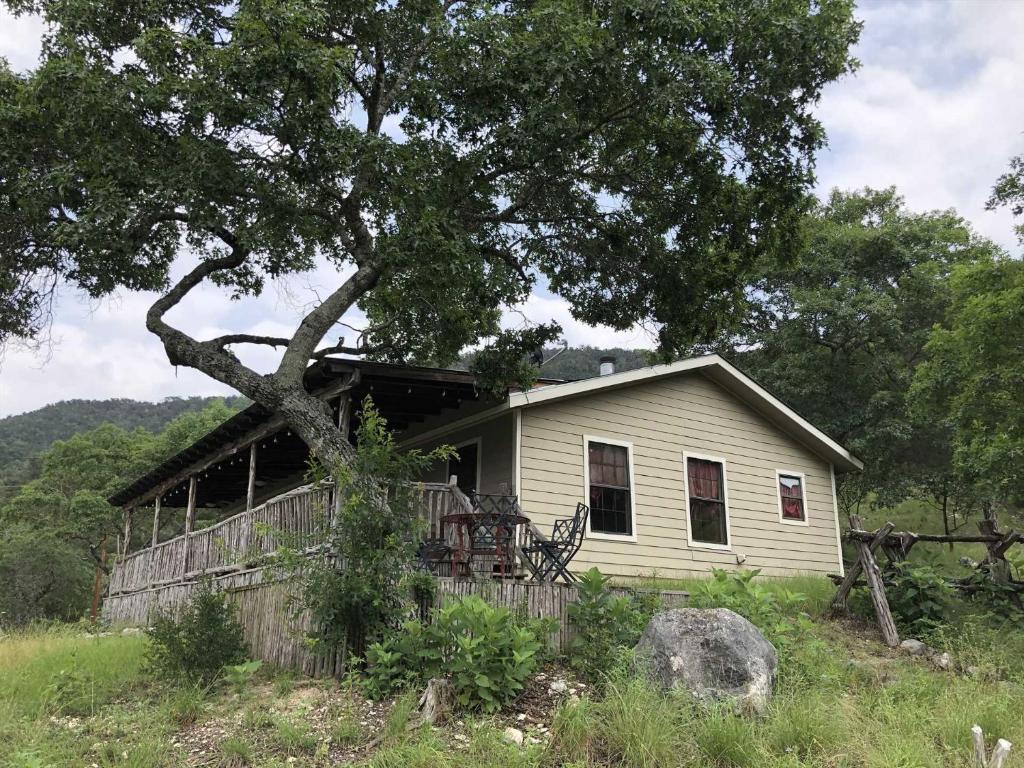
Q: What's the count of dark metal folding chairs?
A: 4